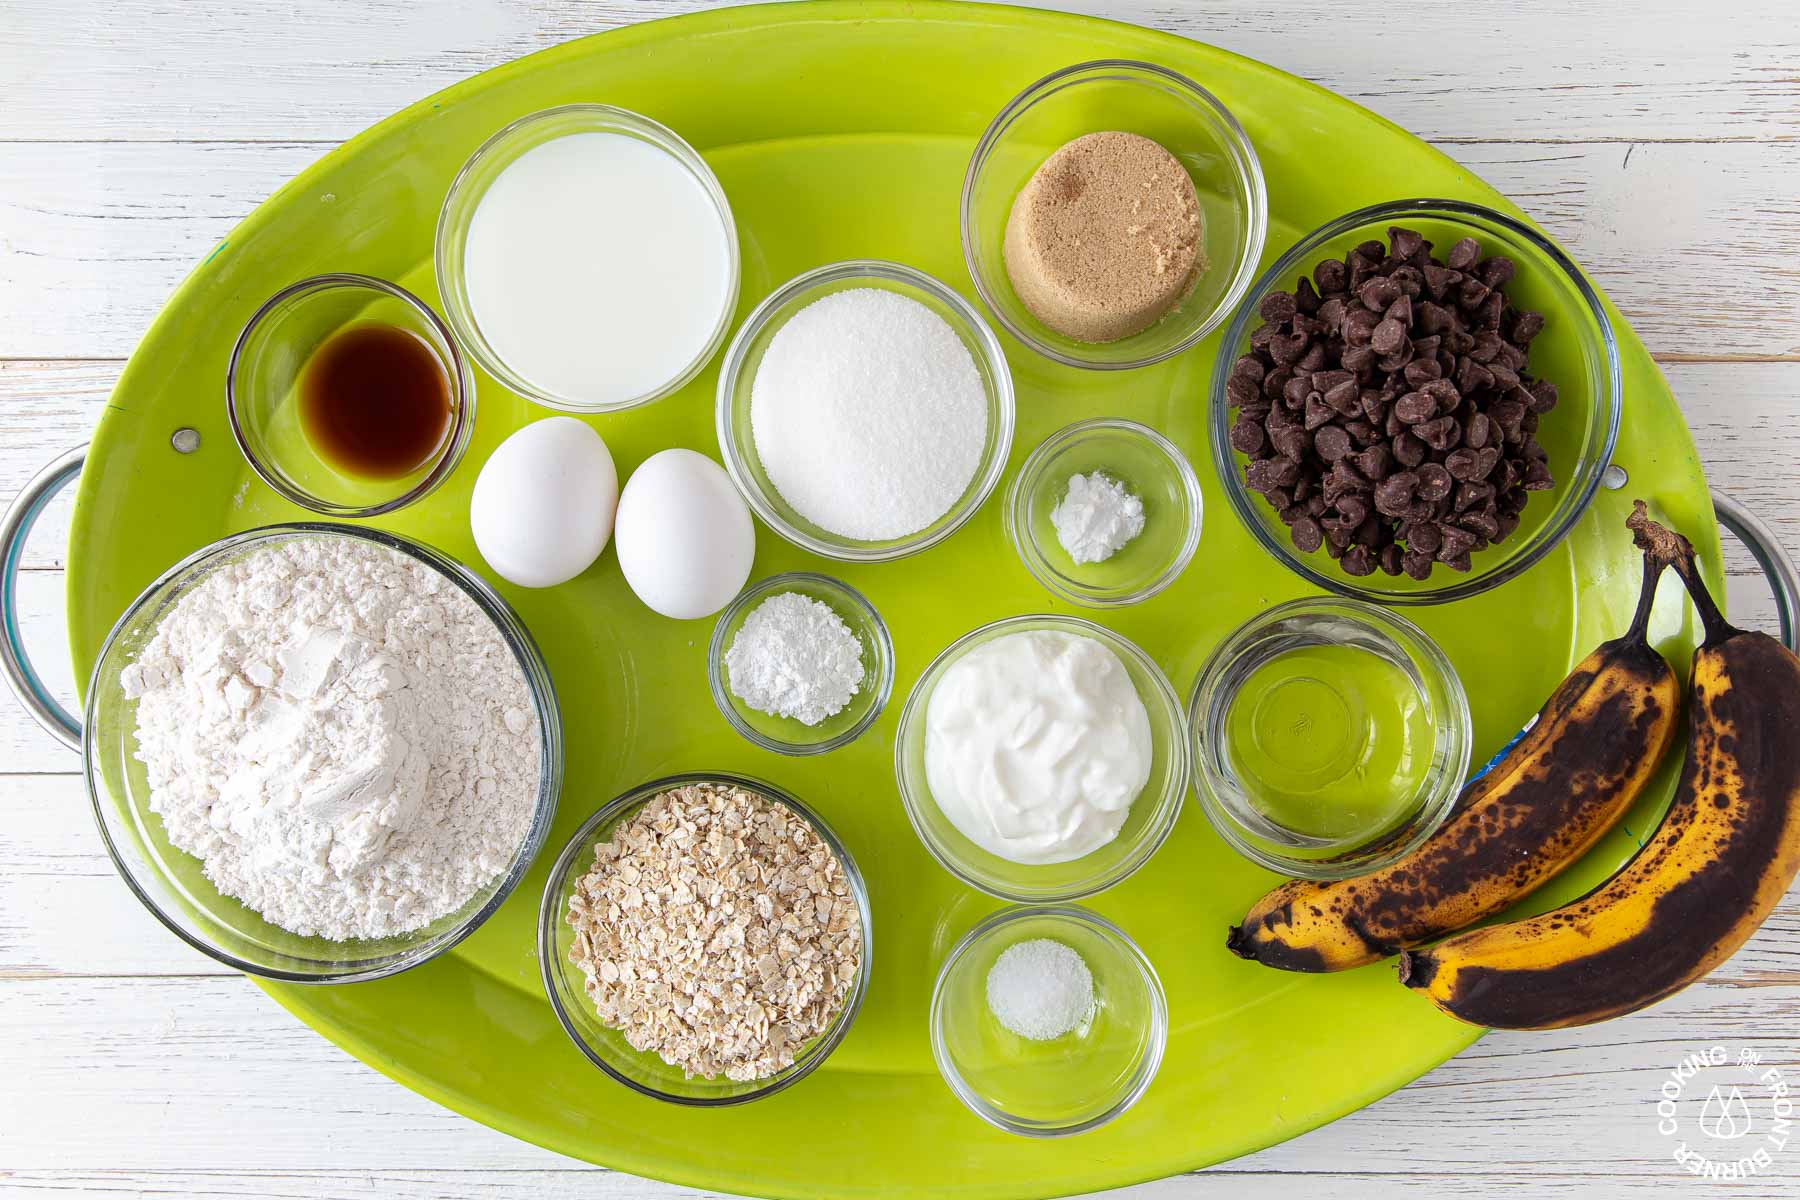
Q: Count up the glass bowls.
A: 12